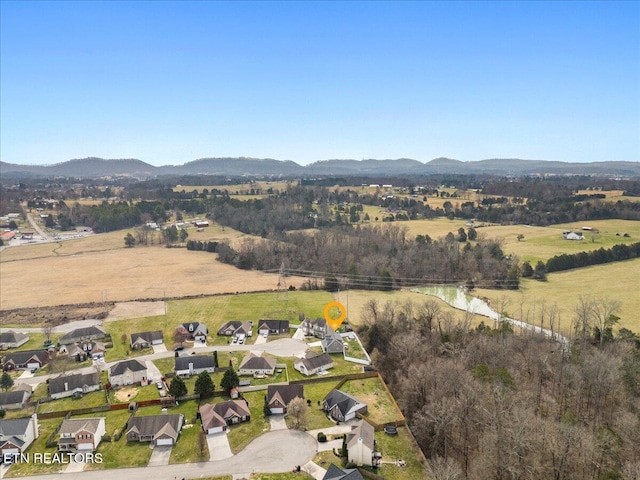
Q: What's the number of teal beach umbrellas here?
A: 0